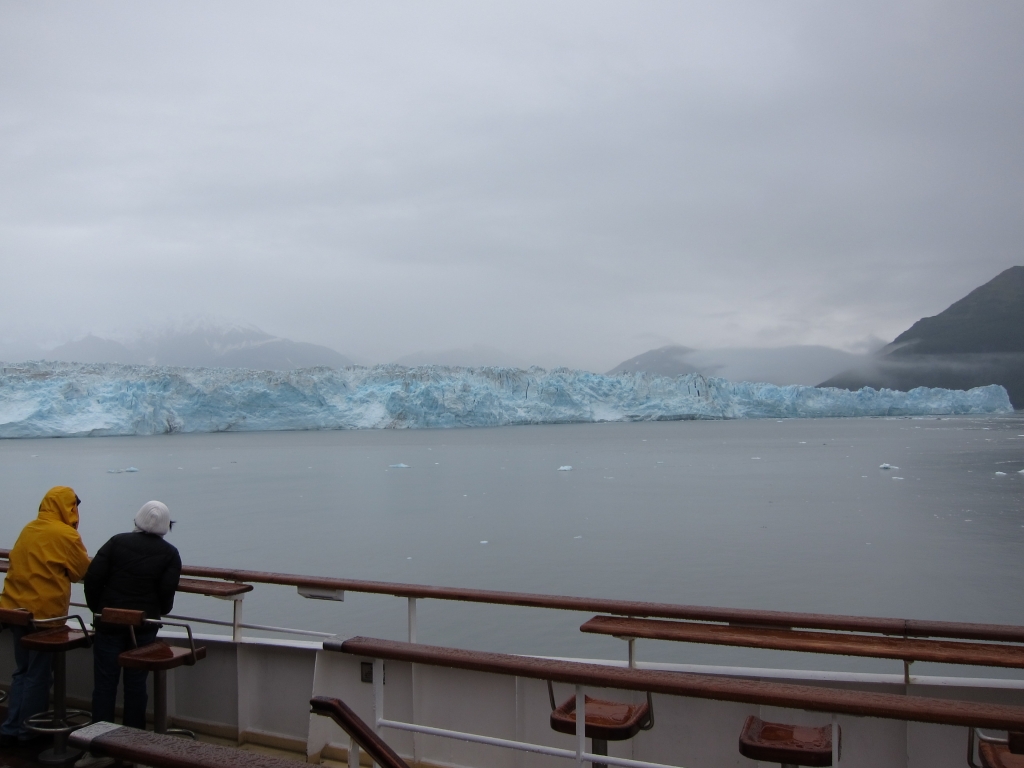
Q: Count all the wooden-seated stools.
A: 5